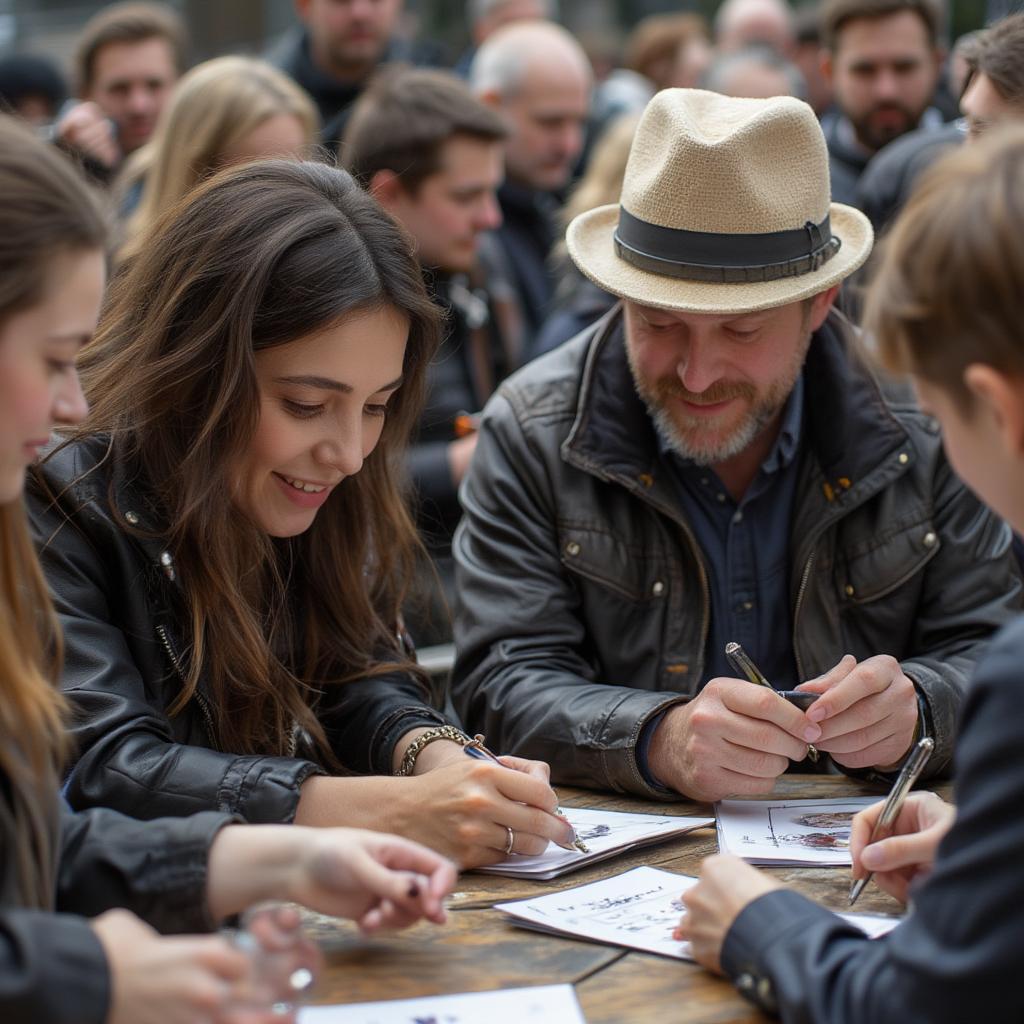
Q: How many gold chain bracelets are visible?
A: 1